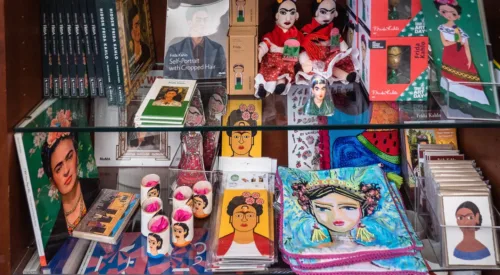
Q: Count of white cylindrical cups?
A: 6